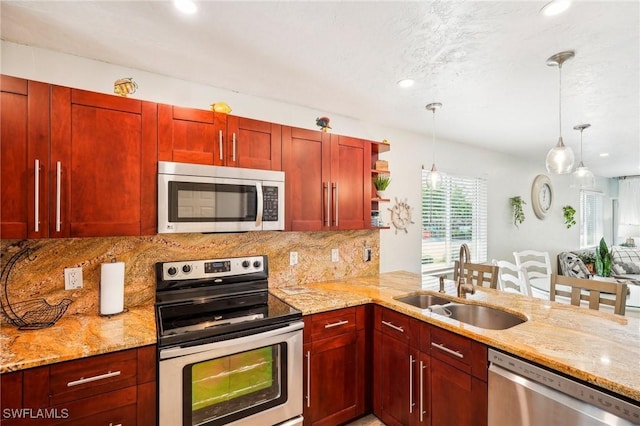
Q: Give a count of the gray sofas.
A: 1